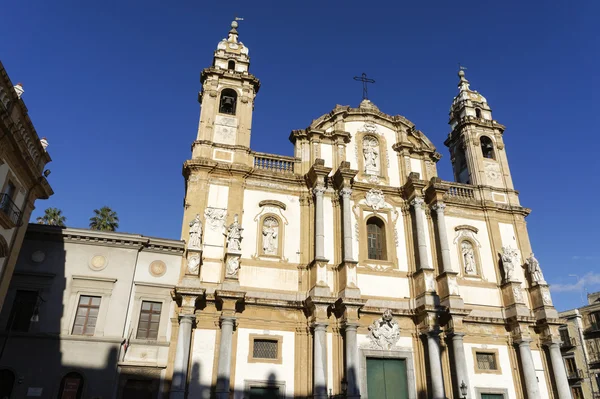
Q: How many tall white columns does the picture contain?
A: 12